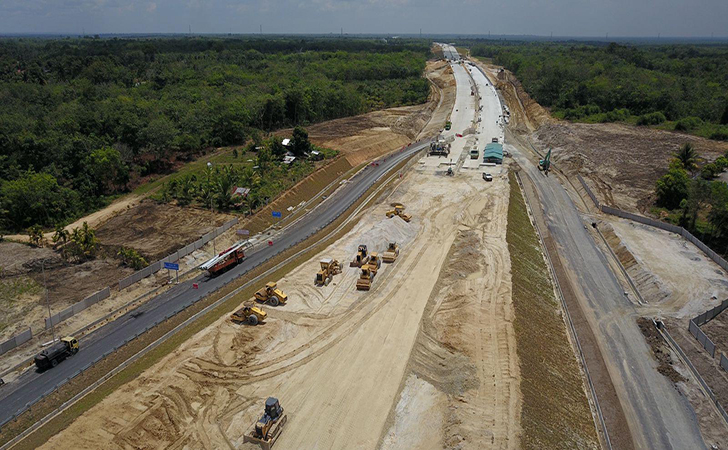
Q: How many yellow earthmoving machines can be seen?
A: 9